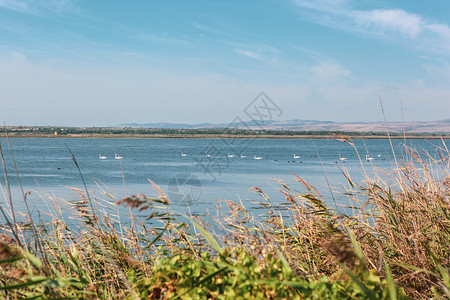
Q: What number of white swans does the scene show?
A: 11